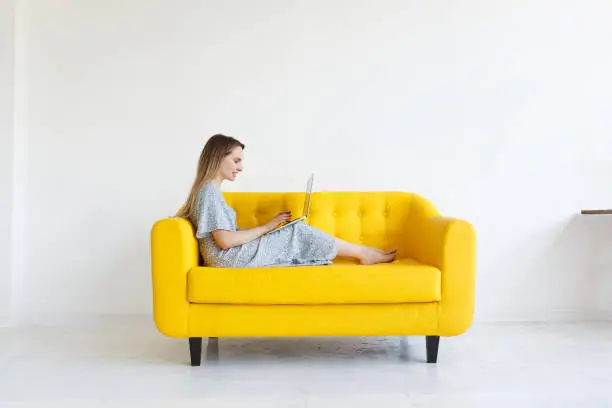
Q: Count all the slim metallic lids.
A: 1